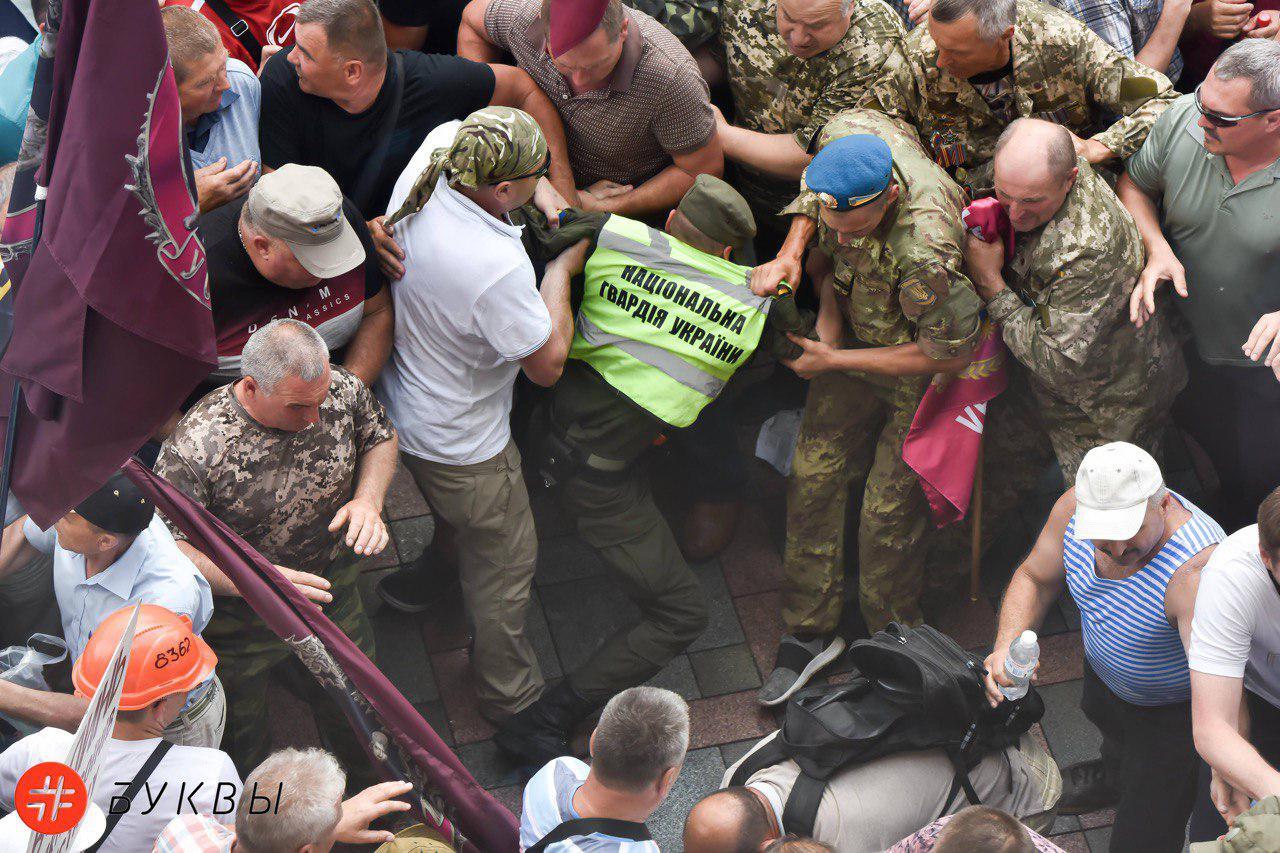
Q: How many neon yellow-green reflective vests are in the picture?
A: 1